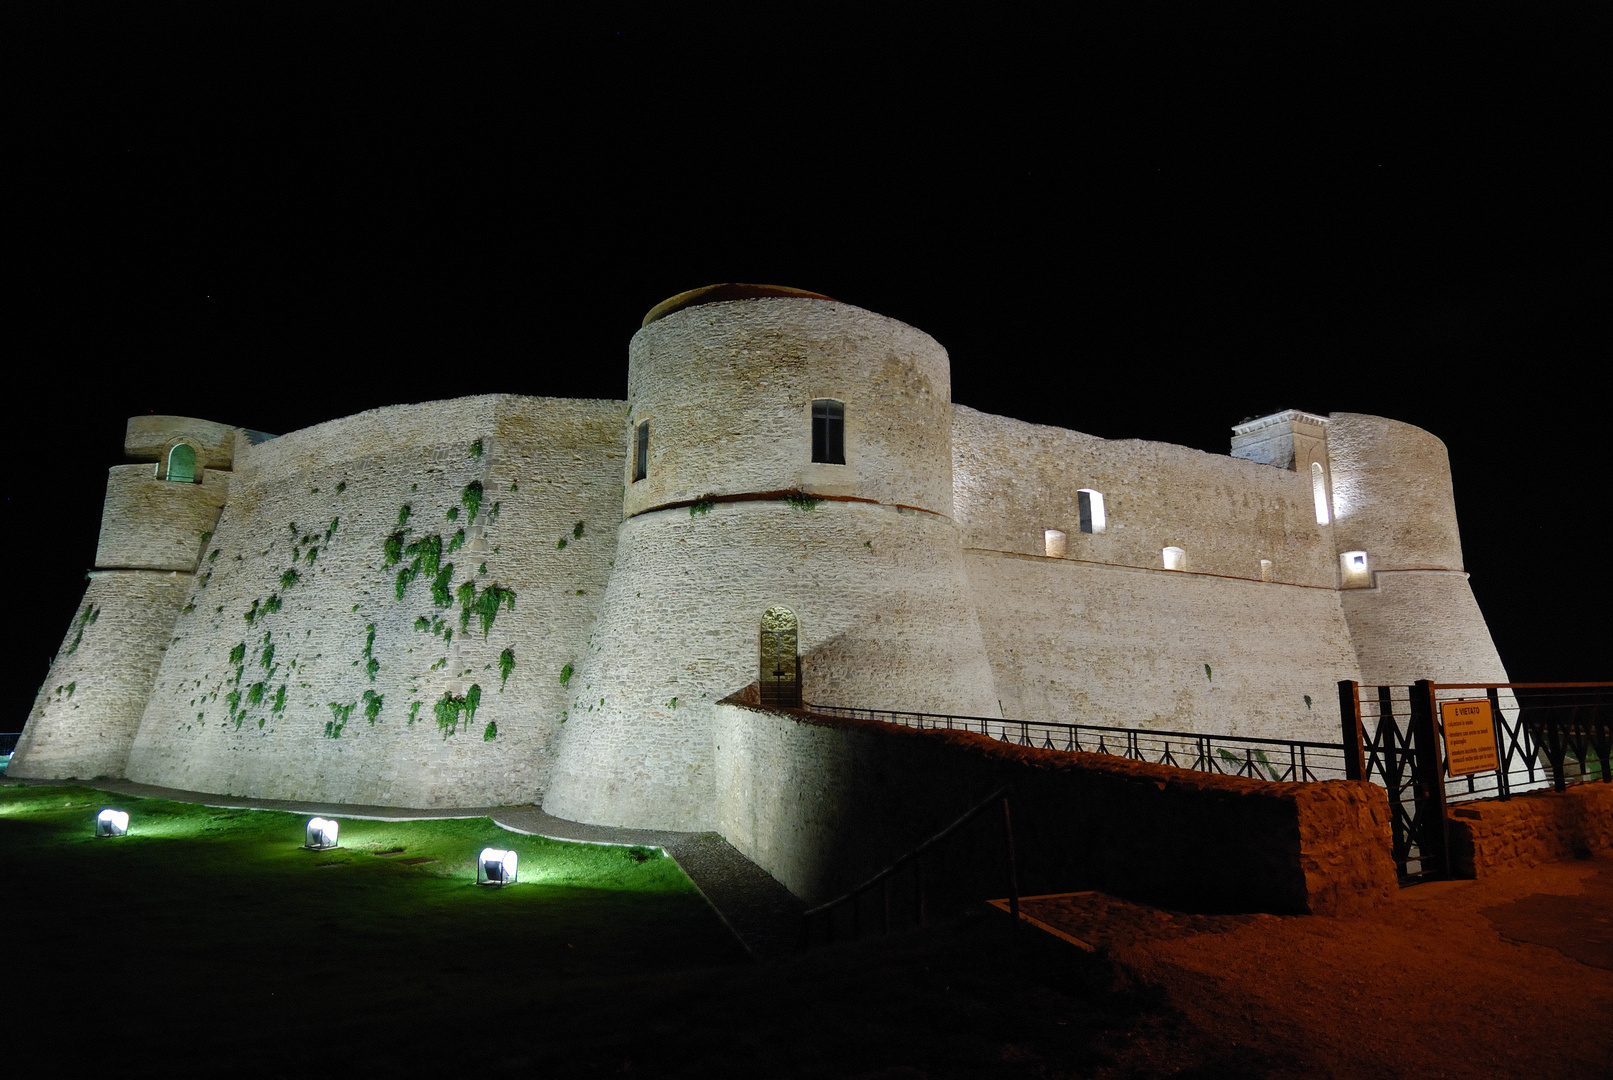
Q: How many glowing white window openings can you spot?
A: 6